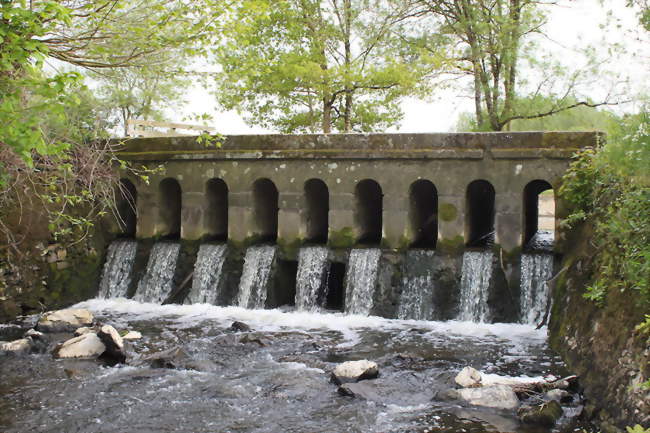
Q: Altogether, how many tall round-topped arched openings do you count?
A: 9